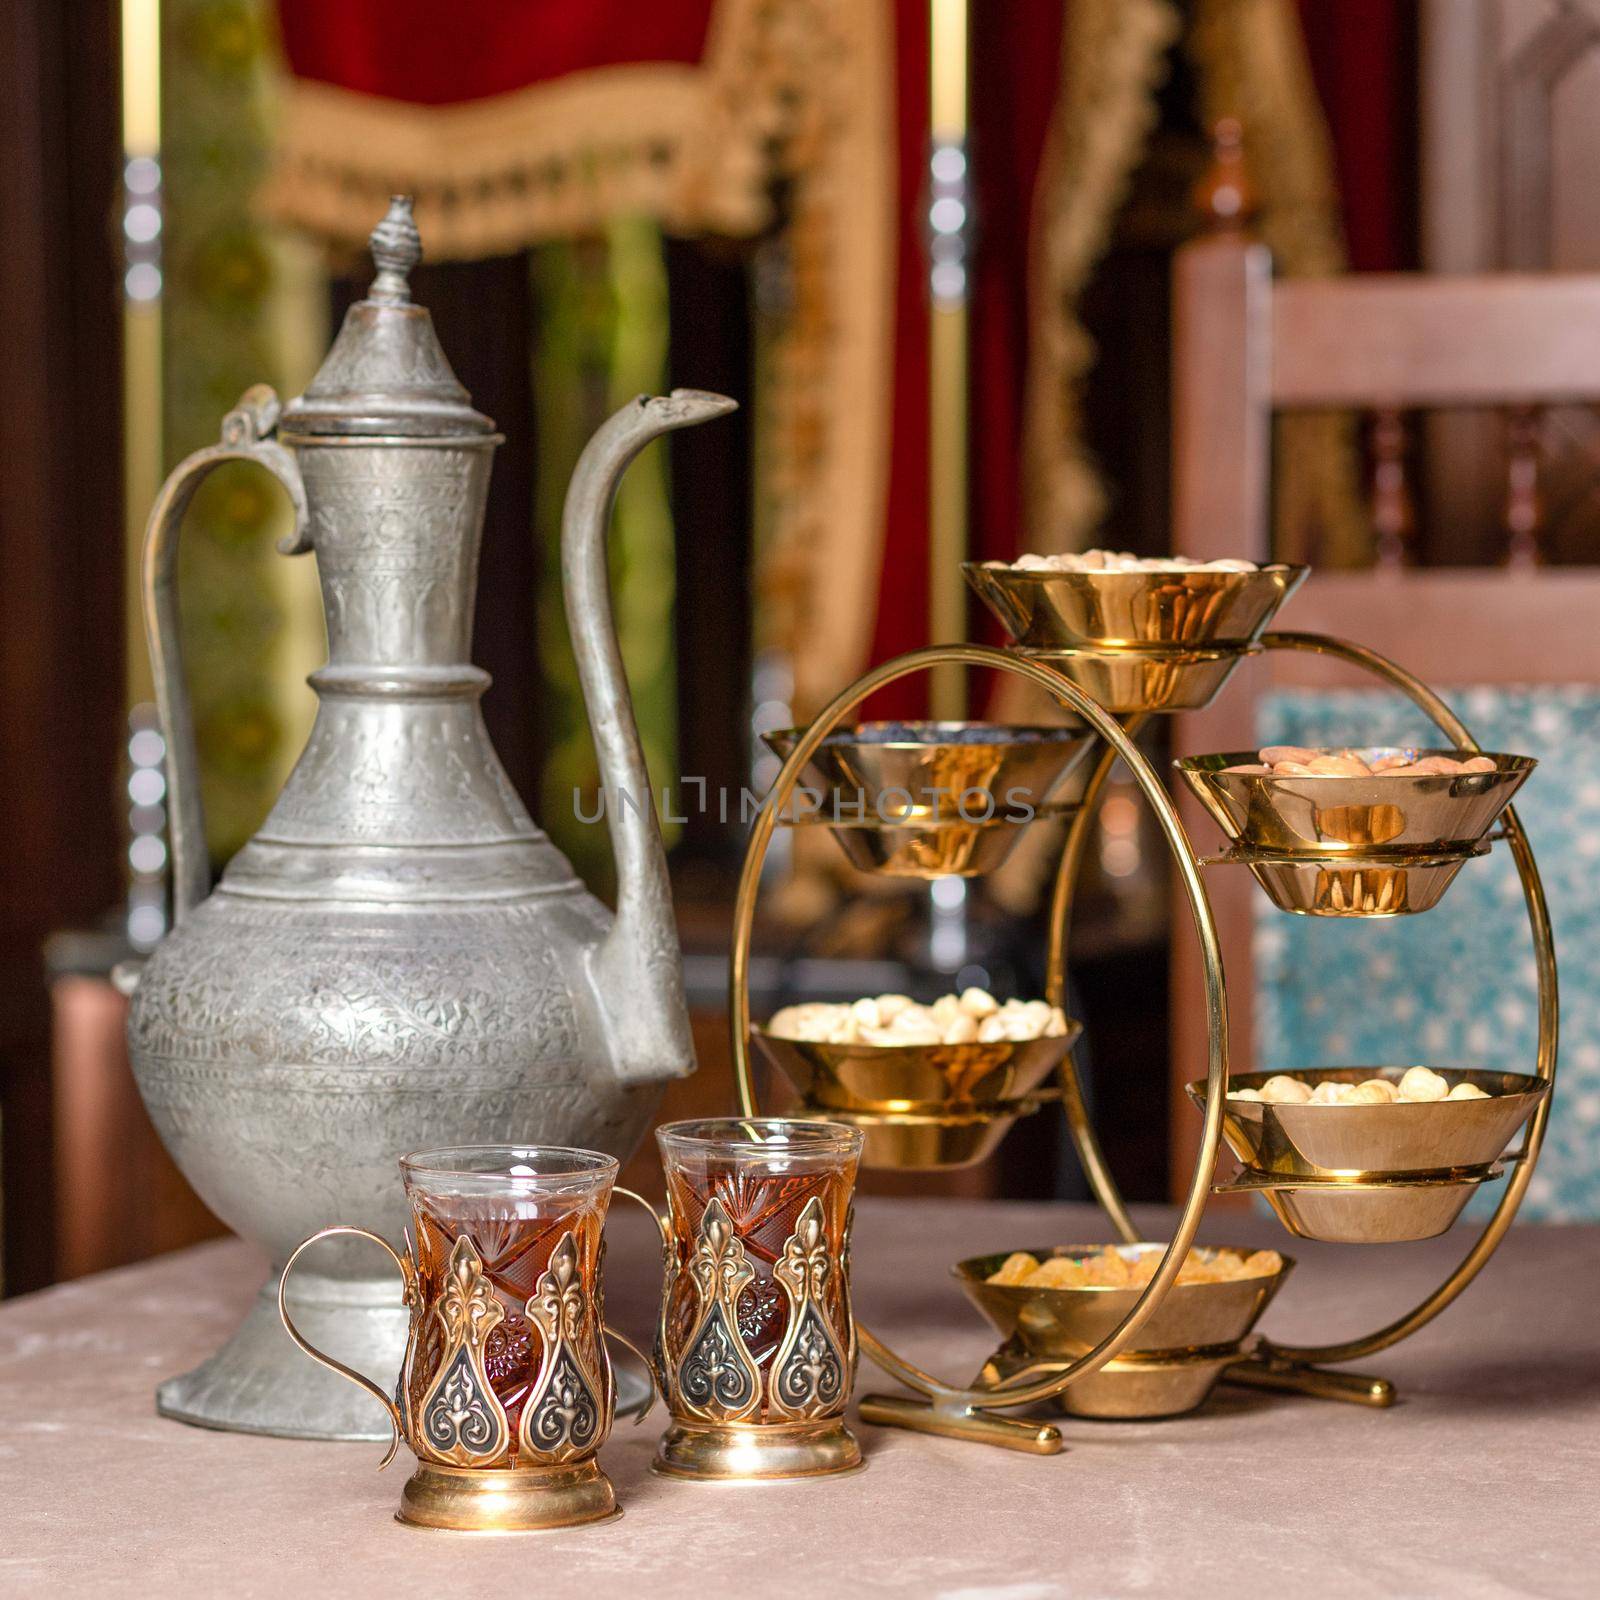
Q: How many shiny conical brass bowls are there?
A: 6